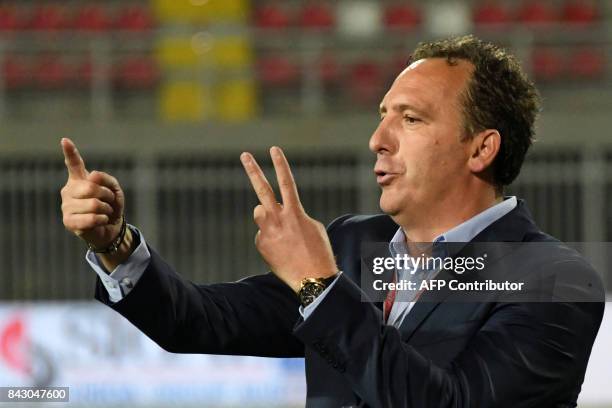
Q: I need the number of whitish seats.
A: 2